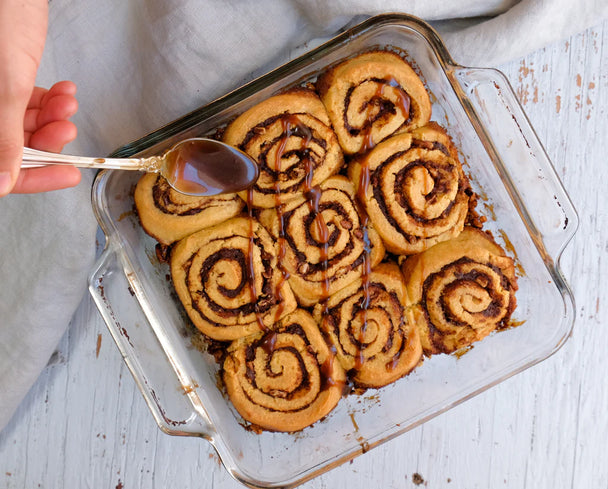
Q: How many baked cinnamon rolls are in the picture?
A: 9